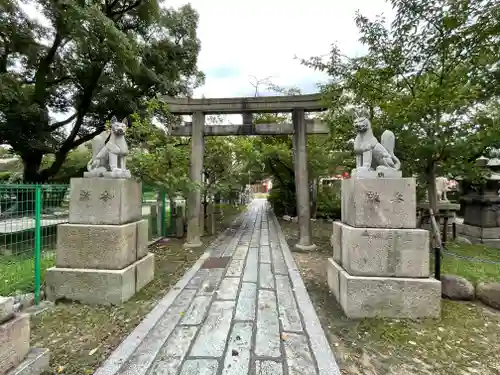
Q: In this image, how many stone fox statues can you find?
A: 2